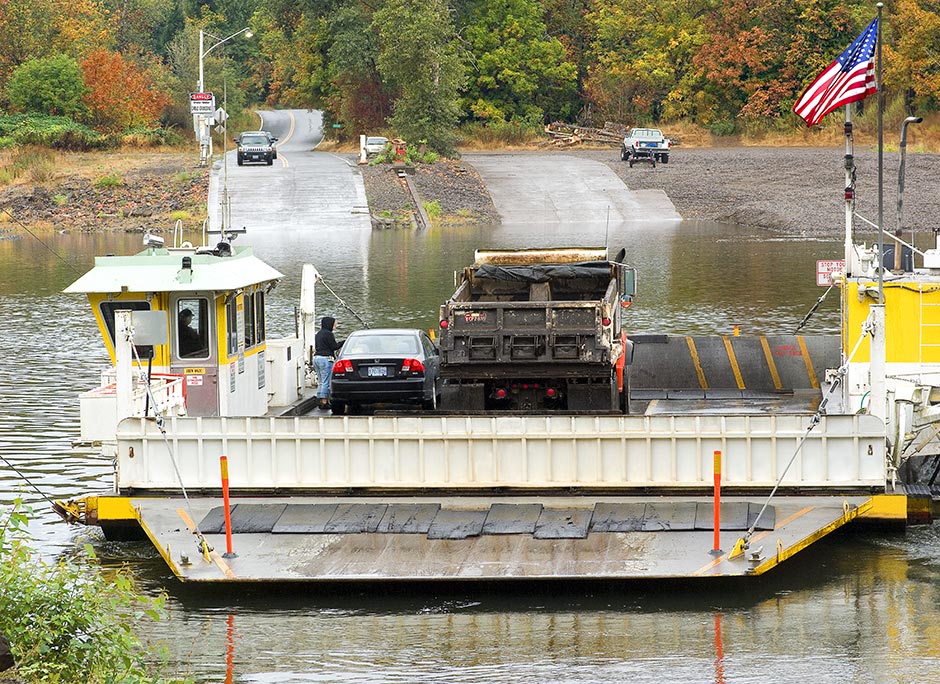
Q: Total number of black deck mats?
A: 12